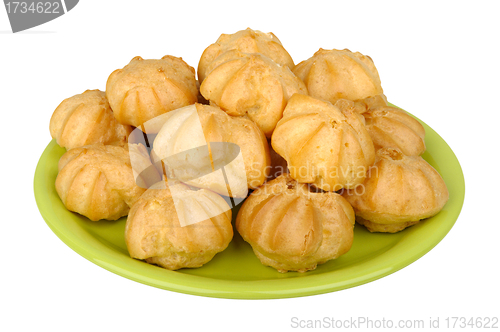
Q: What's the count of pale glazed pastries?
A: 12